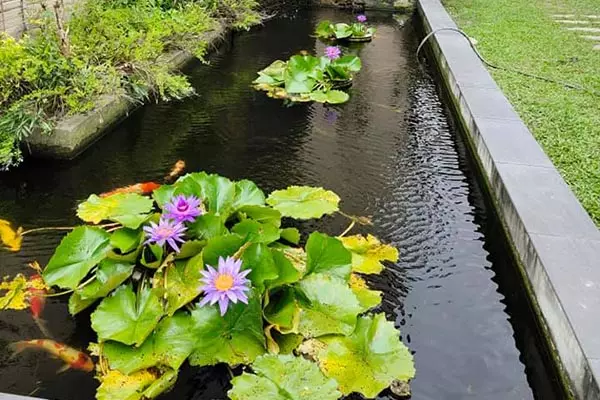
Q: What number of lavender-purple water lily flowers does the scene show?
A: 5